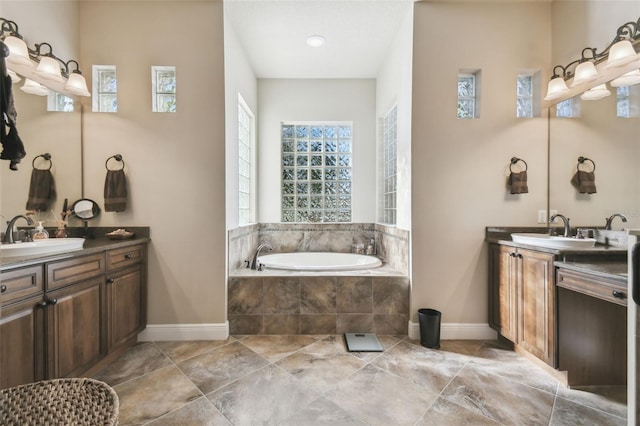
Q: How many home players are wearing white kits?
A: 0